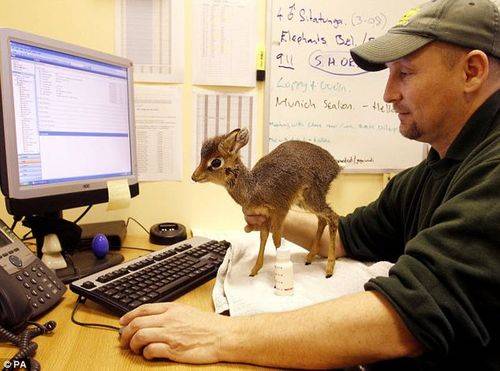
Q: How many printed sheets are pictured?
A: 4